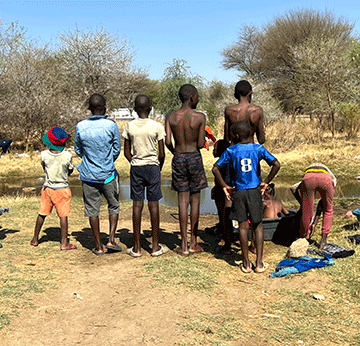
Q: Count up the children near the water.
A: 9